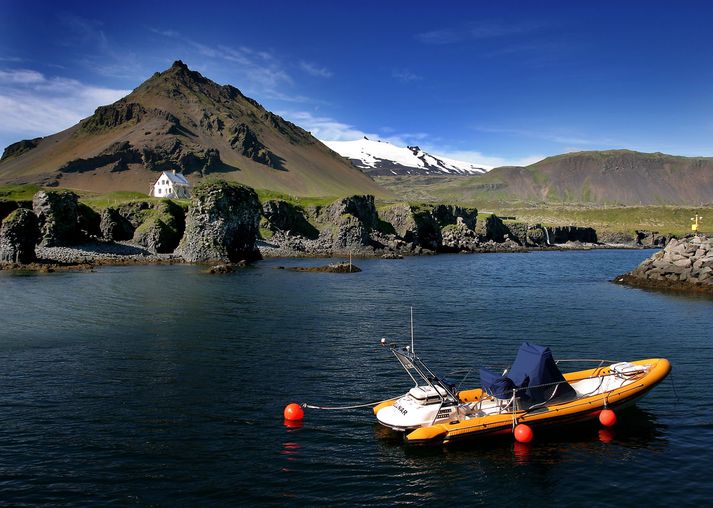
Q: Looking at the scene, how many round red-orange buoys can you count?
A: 3